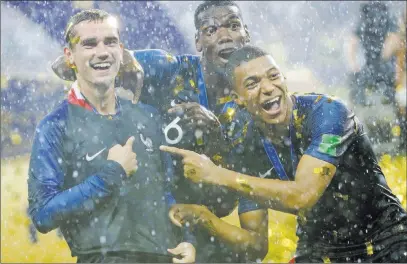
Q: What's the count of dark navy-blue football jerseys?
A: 3